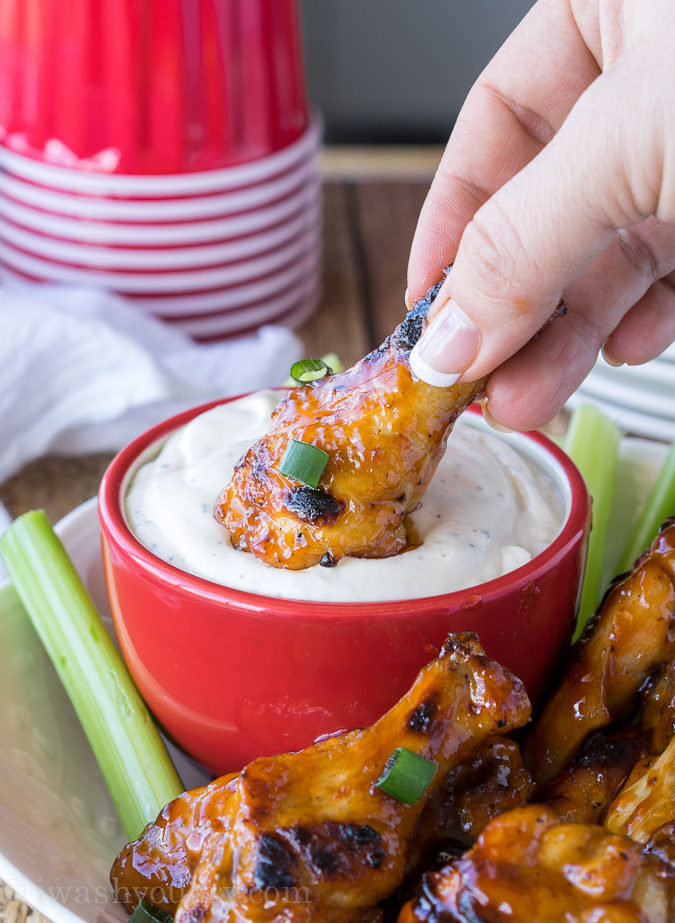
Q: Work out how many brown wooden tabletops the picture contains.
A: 1